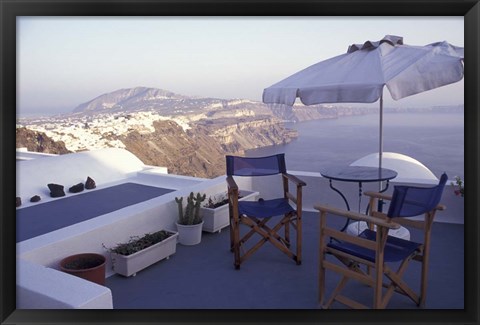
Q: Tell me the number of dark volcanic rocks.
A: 5